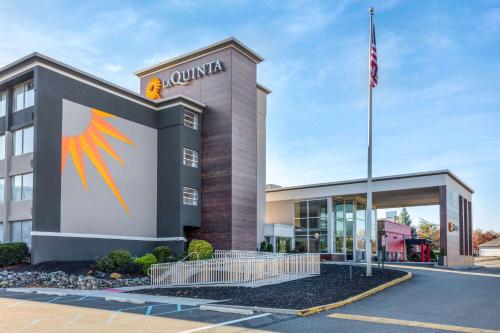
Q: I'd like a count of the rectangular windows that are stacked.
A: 3